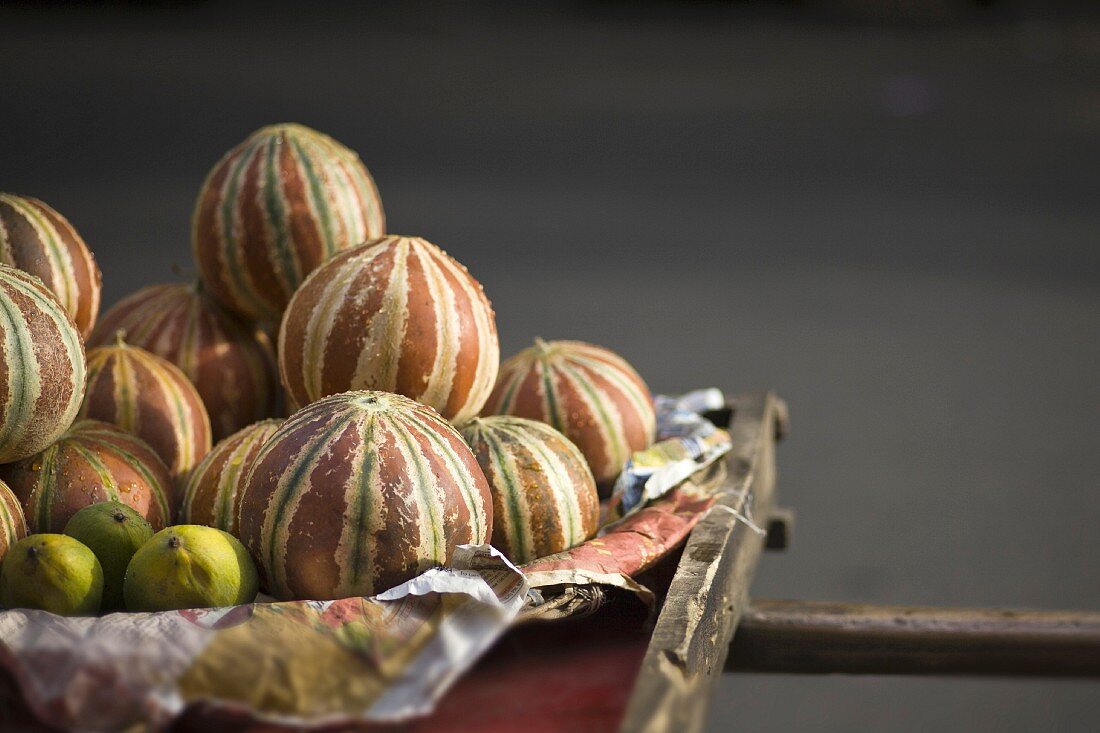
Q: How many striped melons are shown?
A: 12